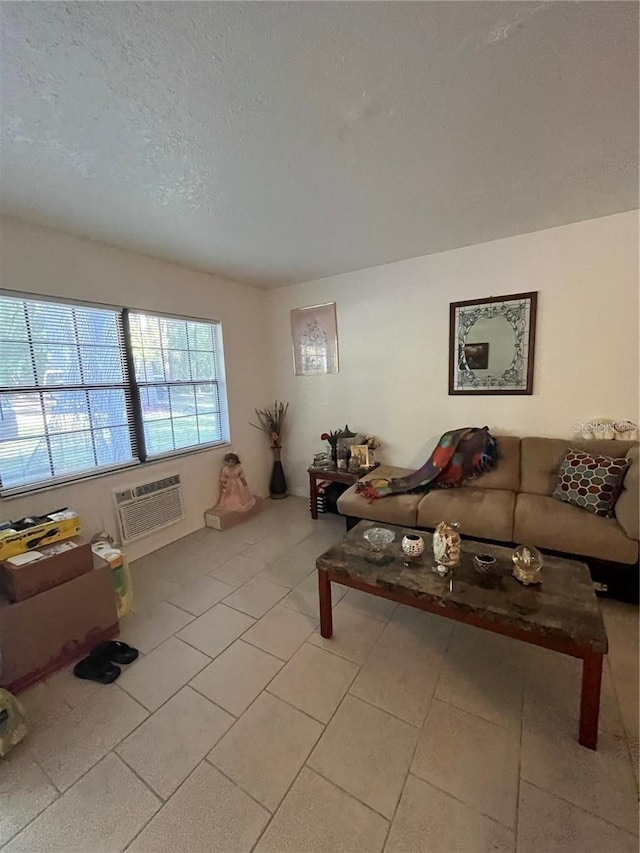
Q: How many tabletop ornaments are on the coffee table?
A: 5